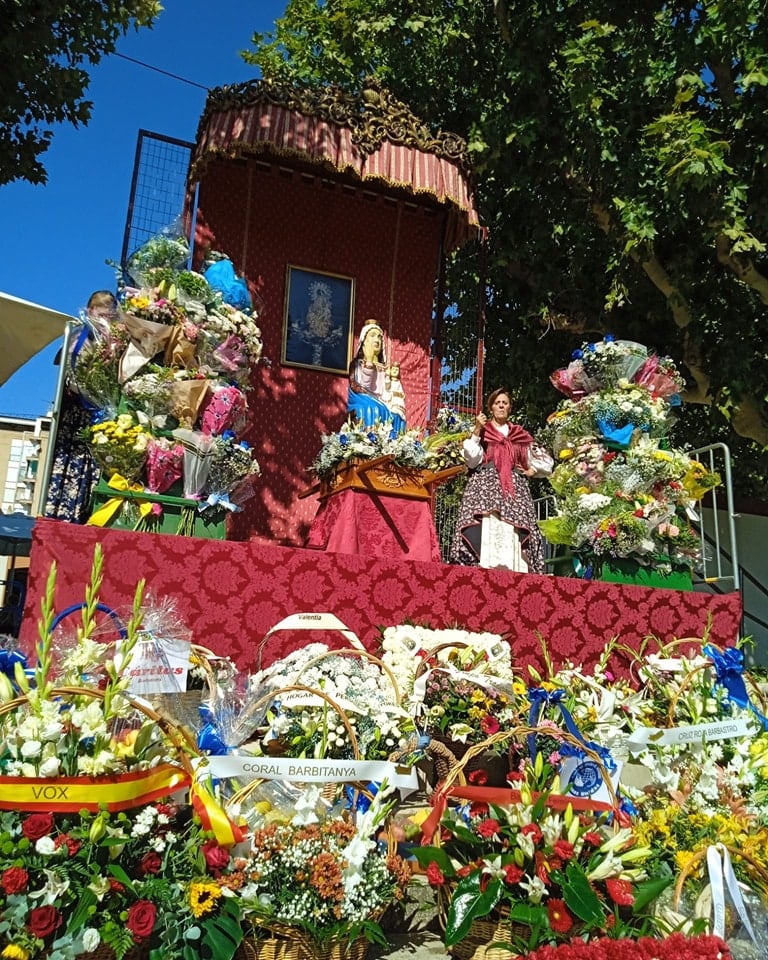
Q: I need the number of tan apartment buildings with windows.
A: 1